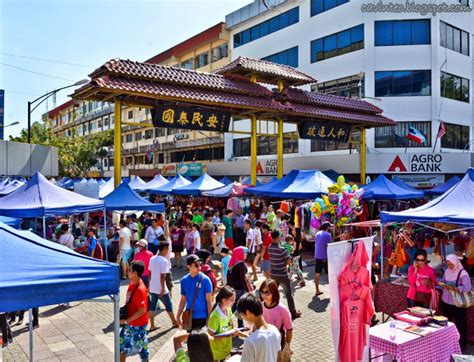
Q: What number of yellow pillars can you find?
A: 4